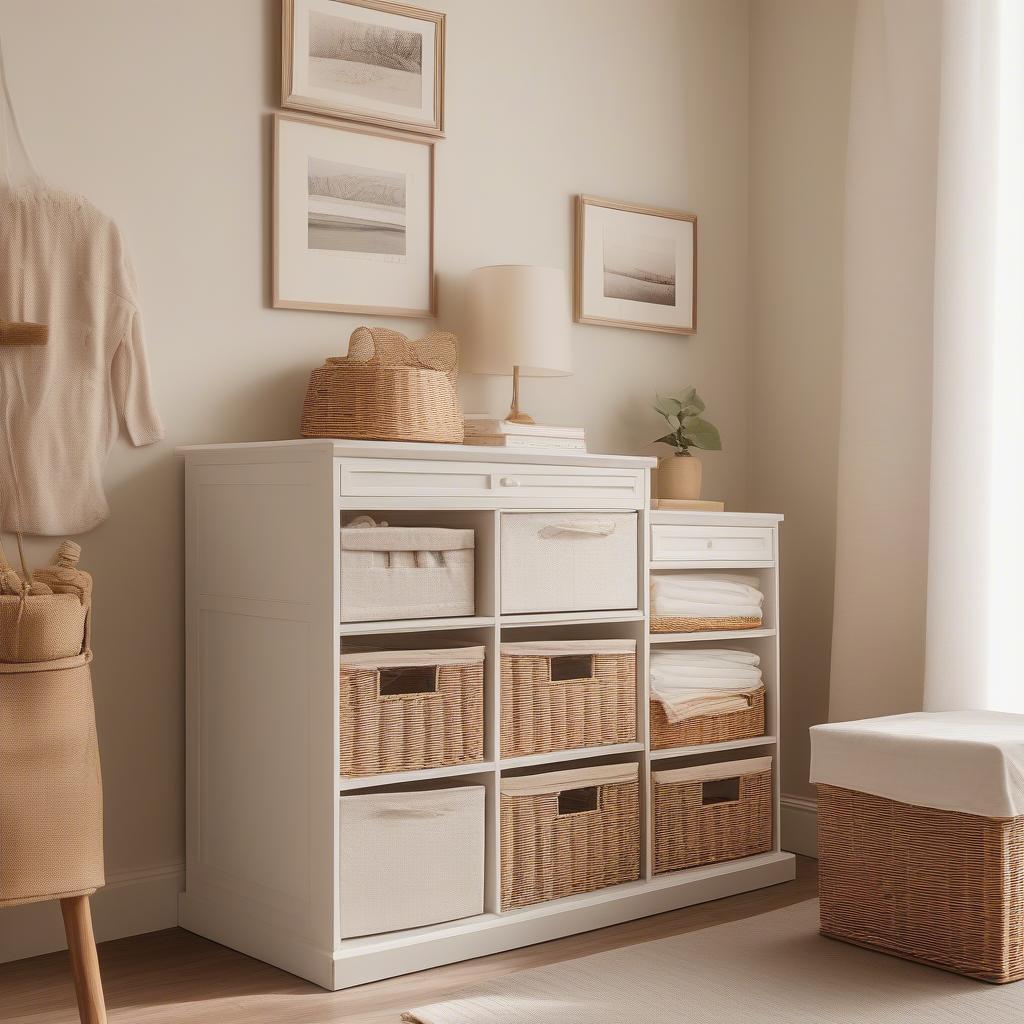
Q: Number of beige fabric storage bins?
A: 3